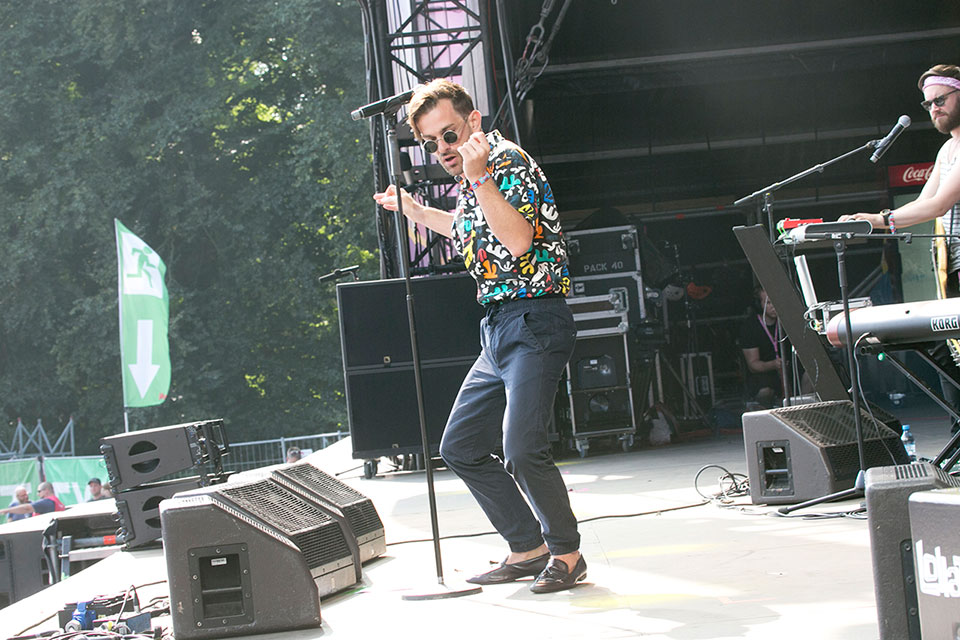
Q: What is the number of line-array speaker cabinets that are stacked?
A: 2